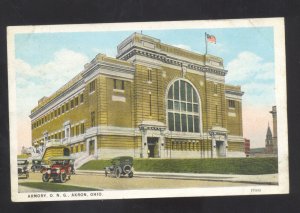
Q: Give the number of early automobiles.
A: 4